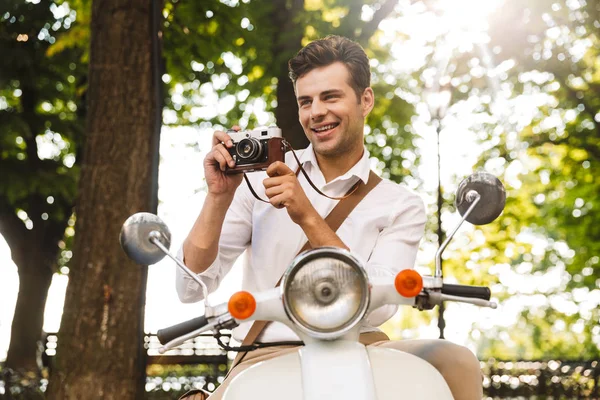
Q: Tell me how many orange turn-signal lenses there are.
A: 2